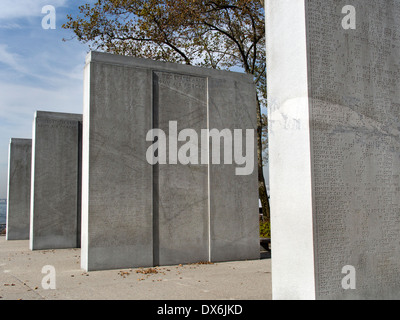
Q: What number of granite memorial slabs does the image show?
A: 4